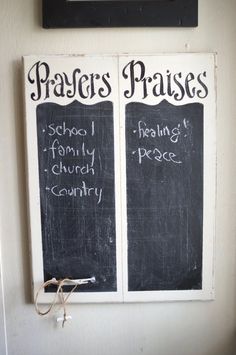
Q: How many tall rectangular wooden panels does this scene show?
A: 2